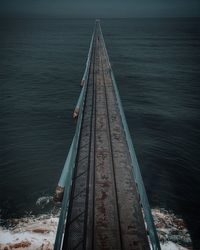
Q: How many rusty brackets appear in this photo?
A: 3